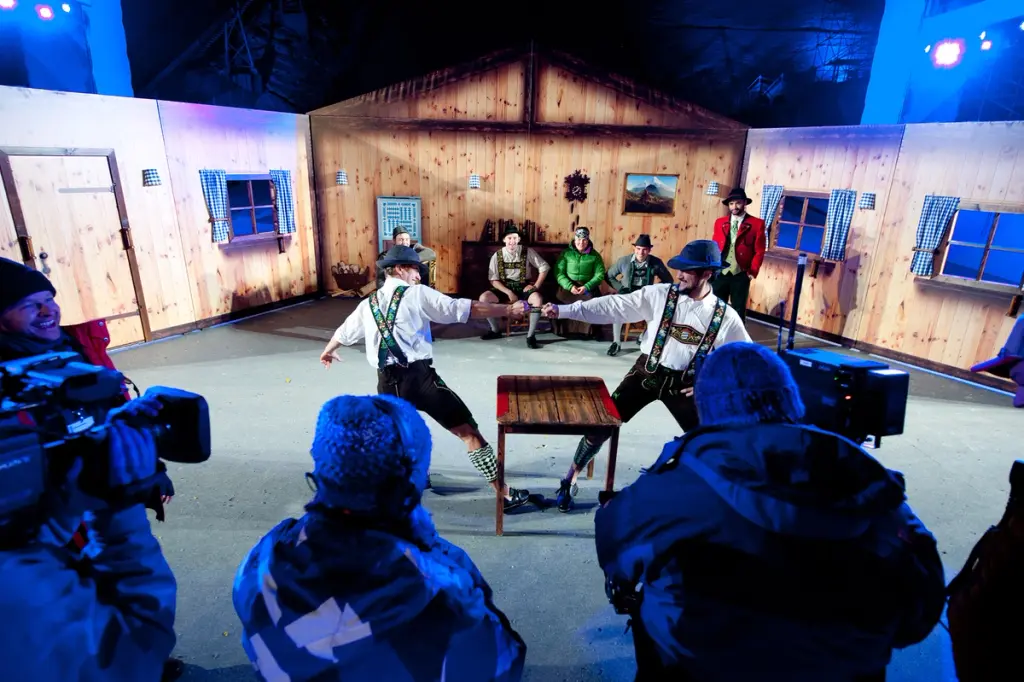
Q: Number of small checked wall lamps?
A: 5